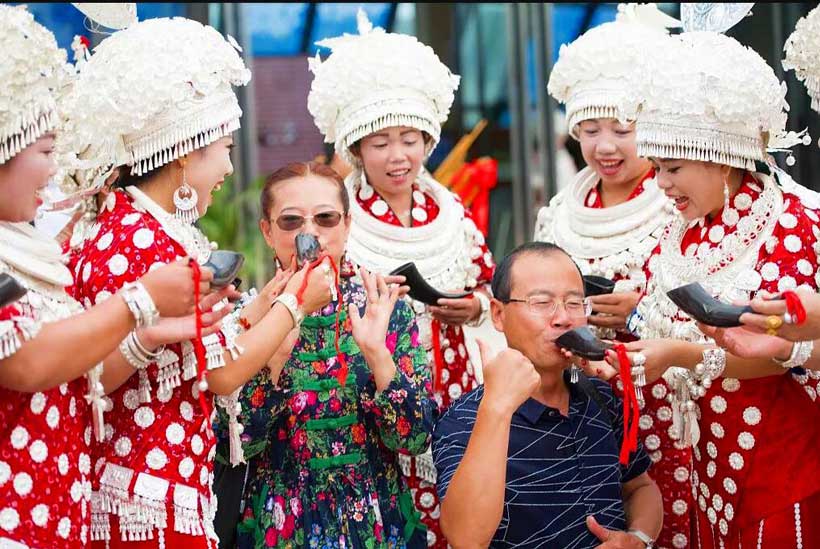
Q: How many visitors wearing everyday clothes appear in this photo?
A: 2